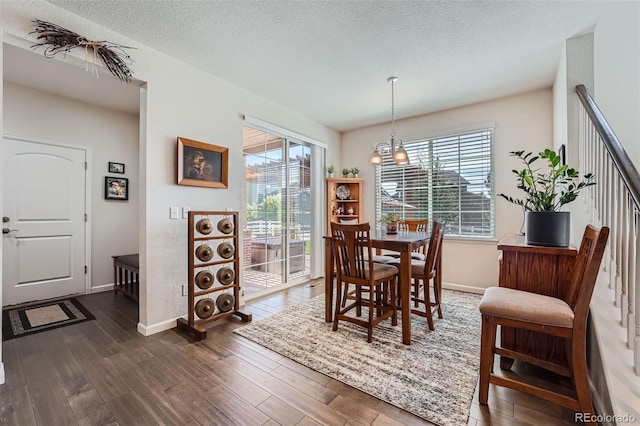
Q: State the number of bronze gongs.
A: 8